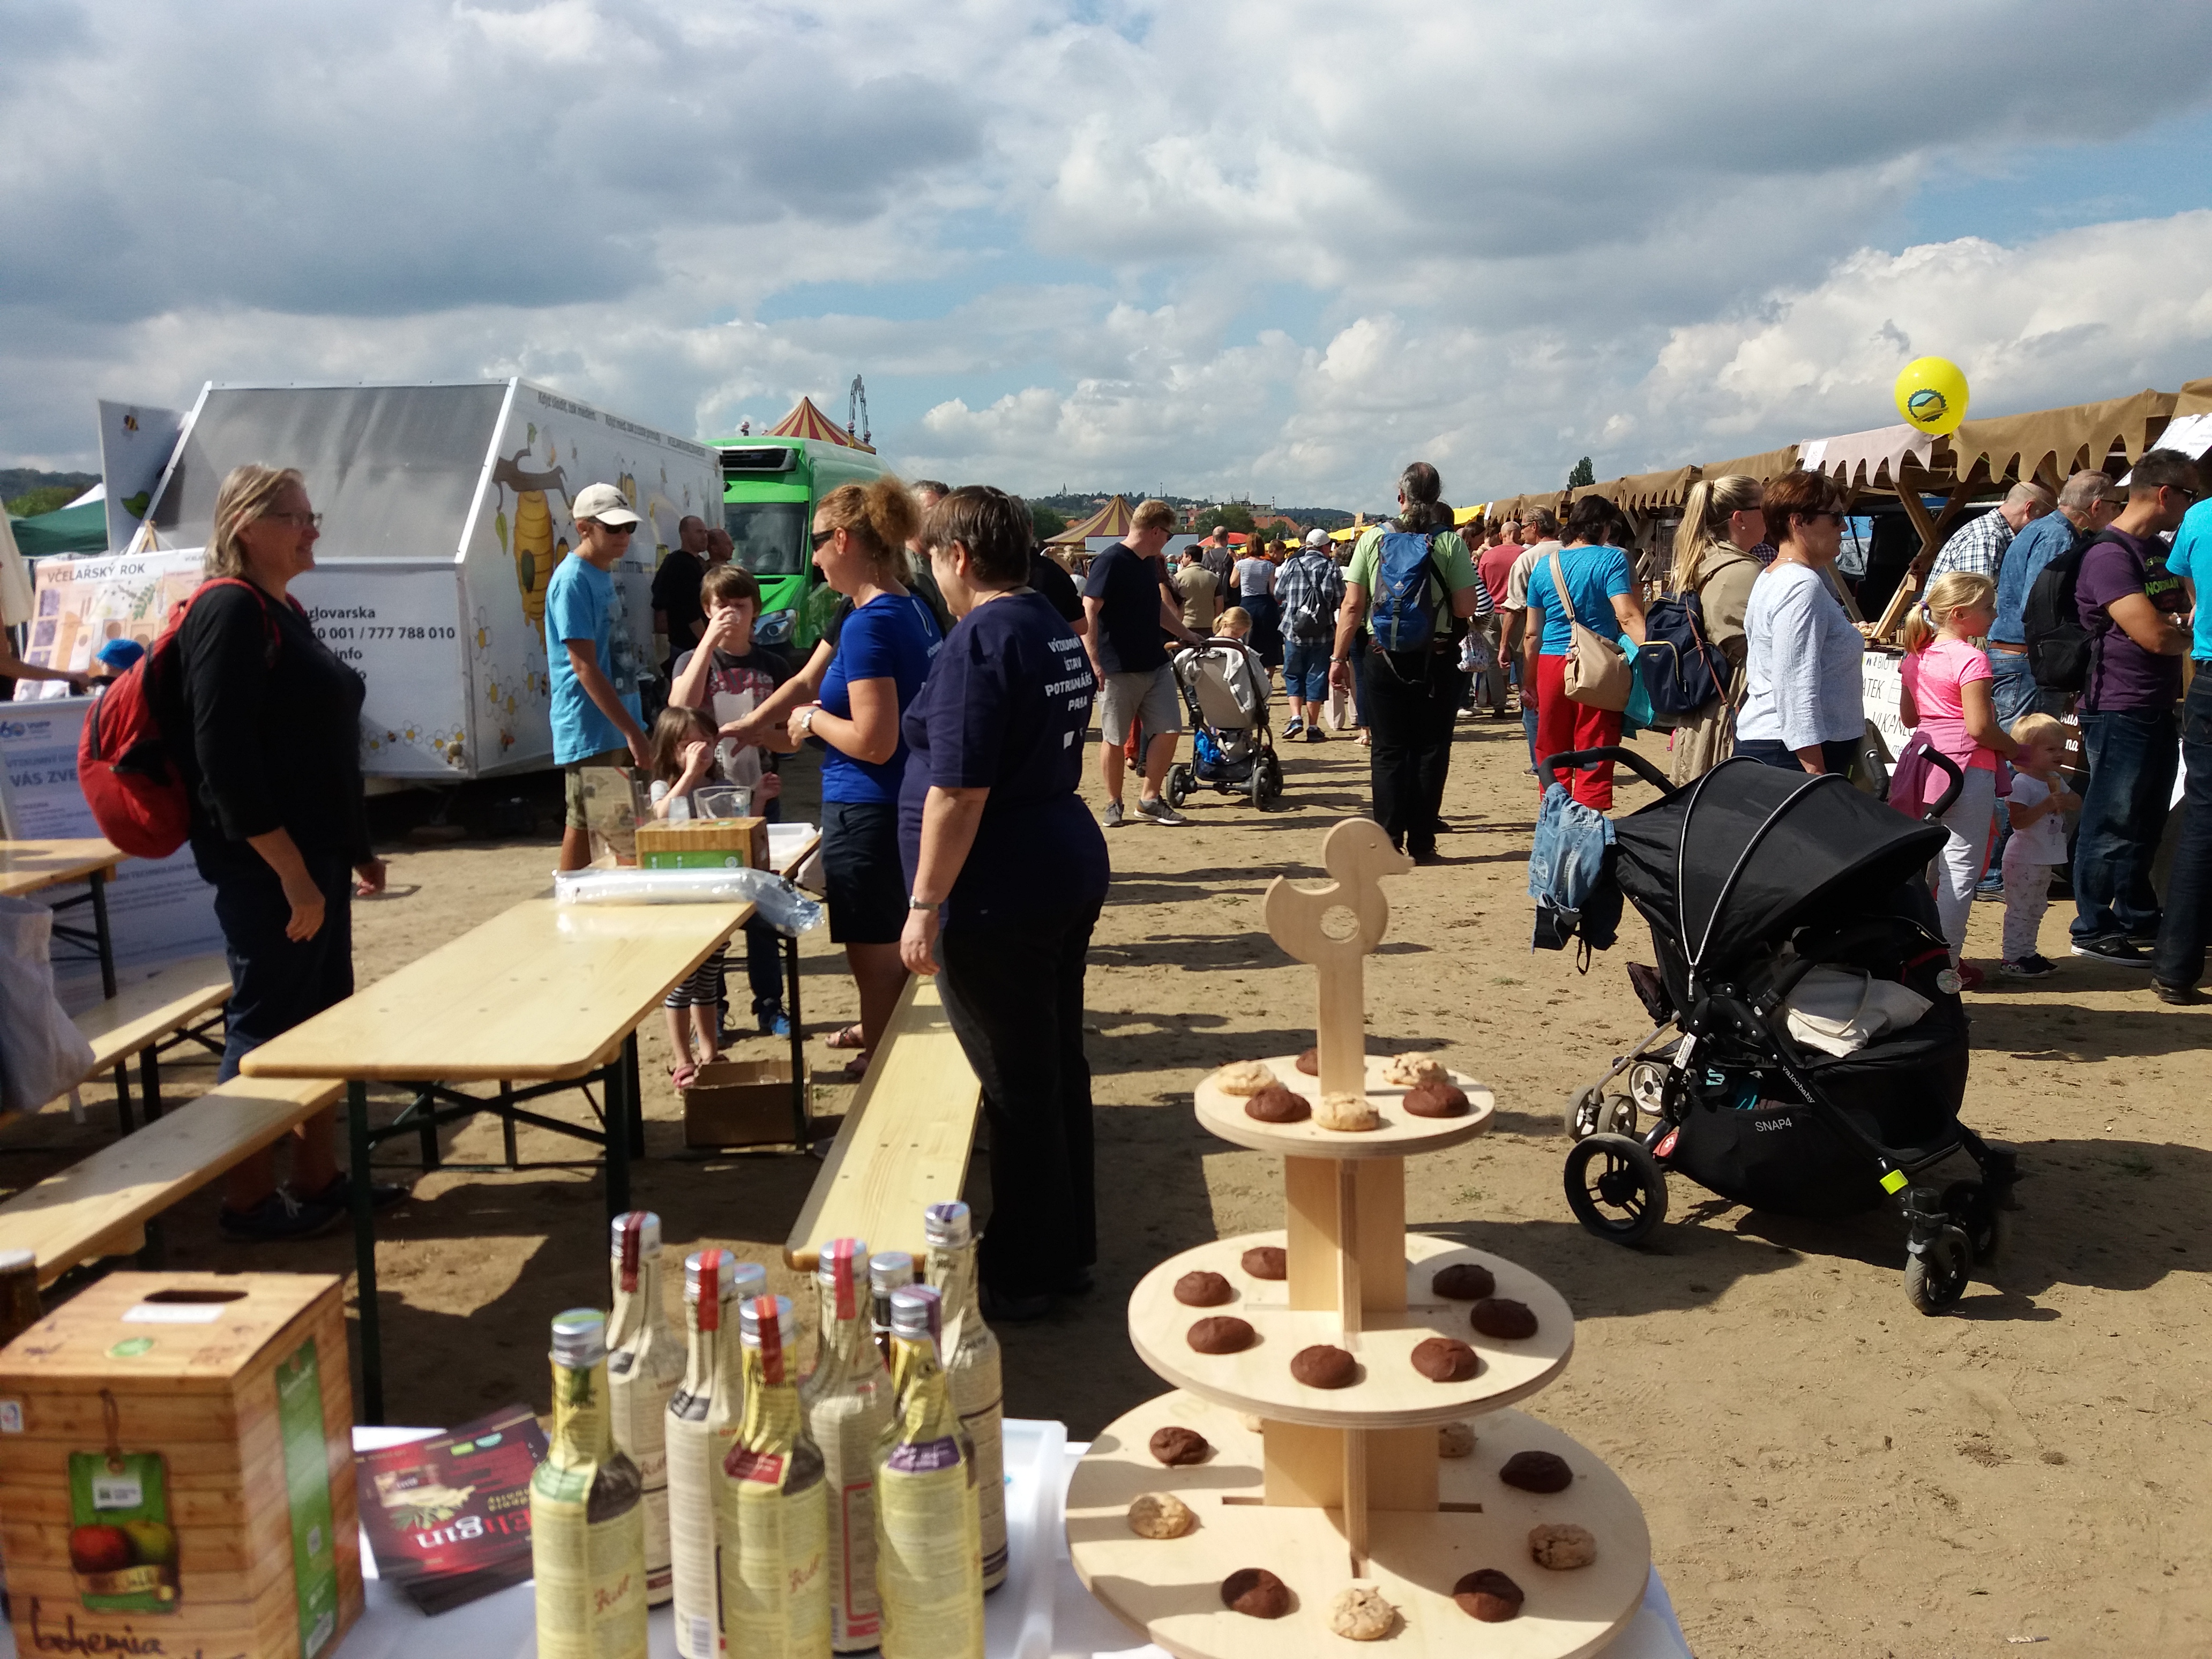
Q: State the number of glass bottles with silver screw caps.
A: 9